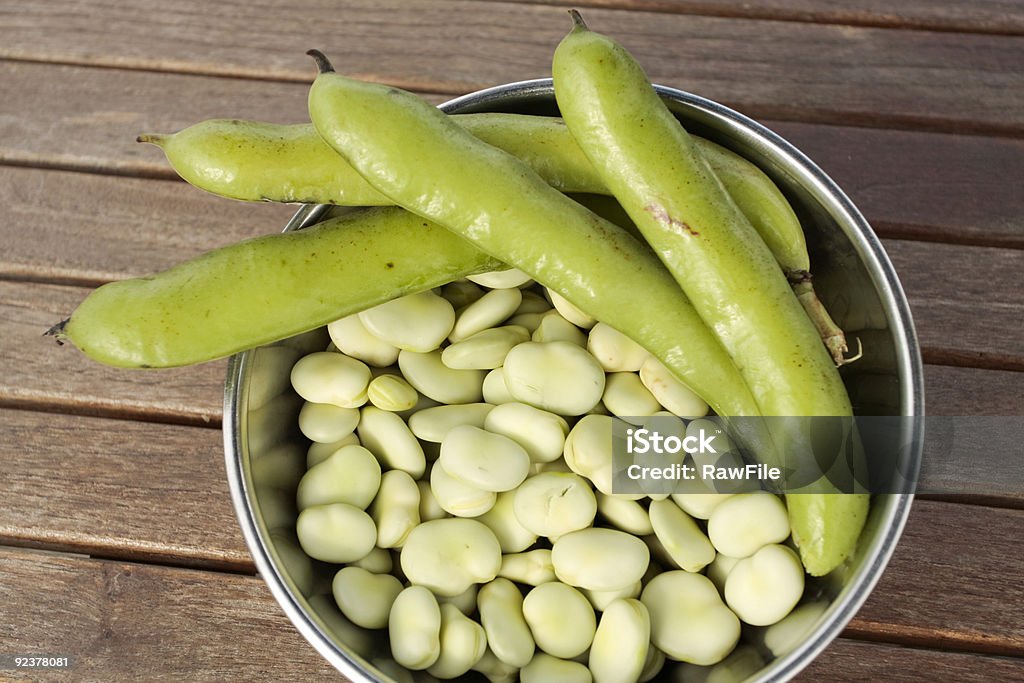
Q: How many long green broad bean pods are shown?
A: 4